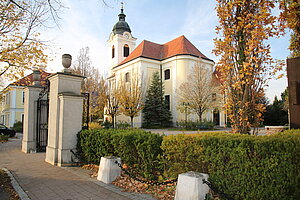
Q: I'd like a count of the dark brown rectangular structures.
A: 1